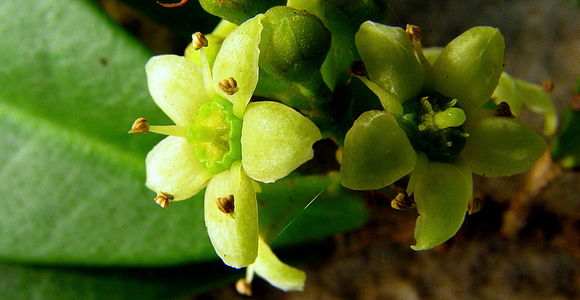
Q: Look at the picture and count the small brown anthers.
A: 12